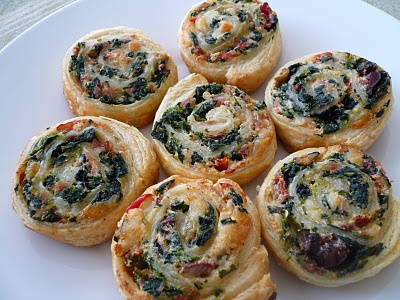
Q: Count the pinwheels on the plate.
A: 7